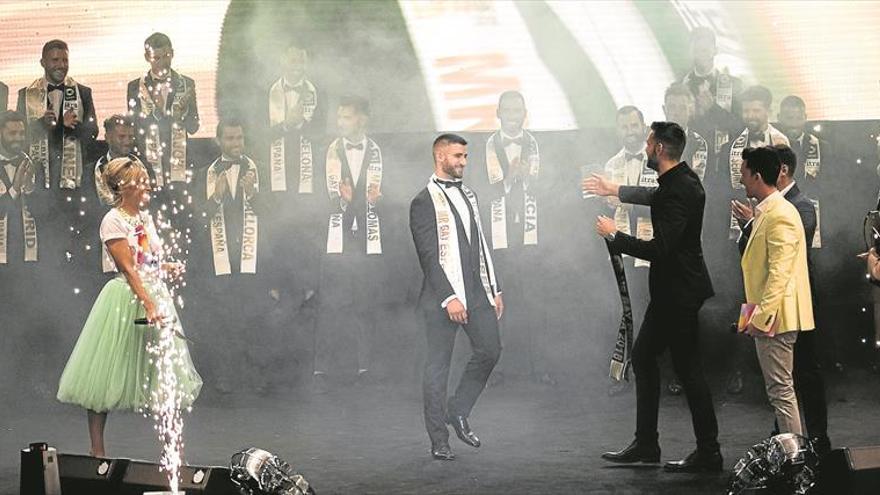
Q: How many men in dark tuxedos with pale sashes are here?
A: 14